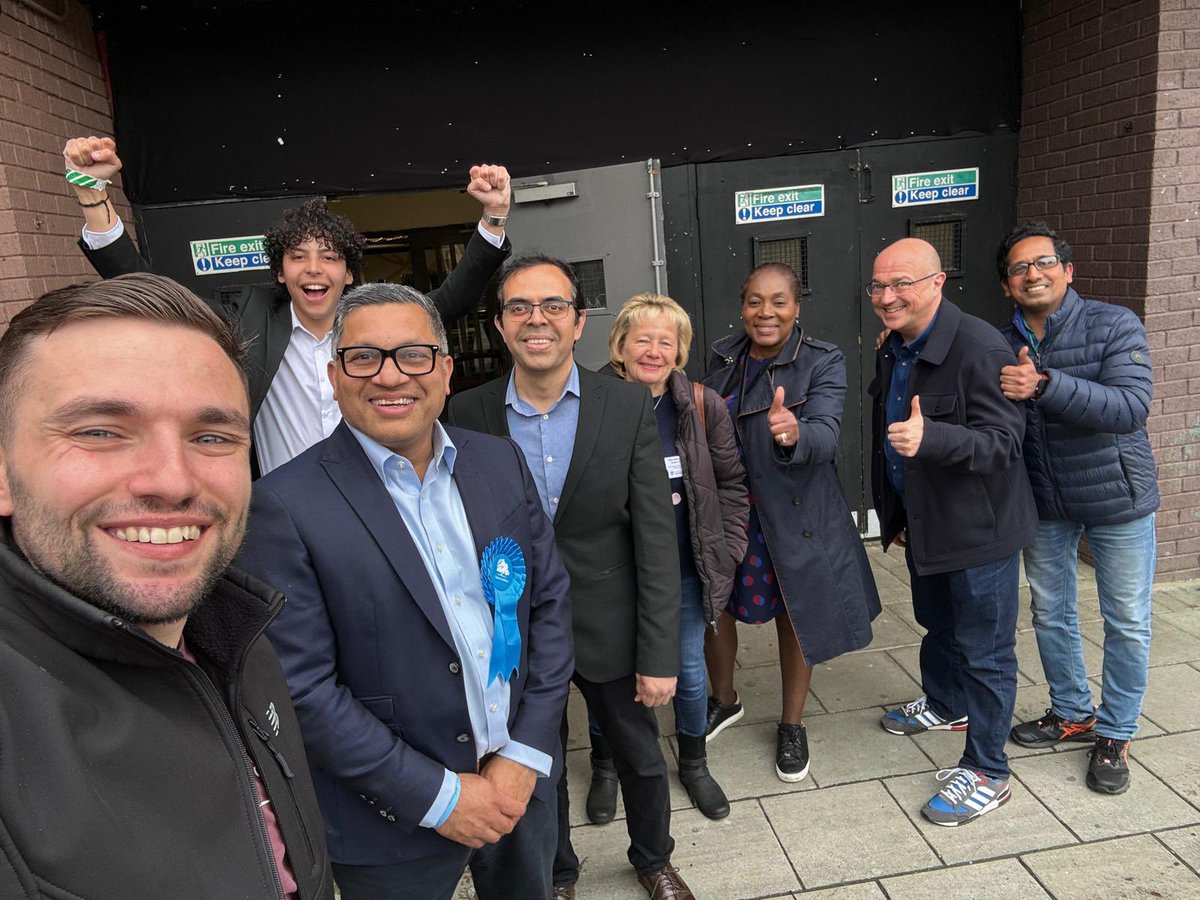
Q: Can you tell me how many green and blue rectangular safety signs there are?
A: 3